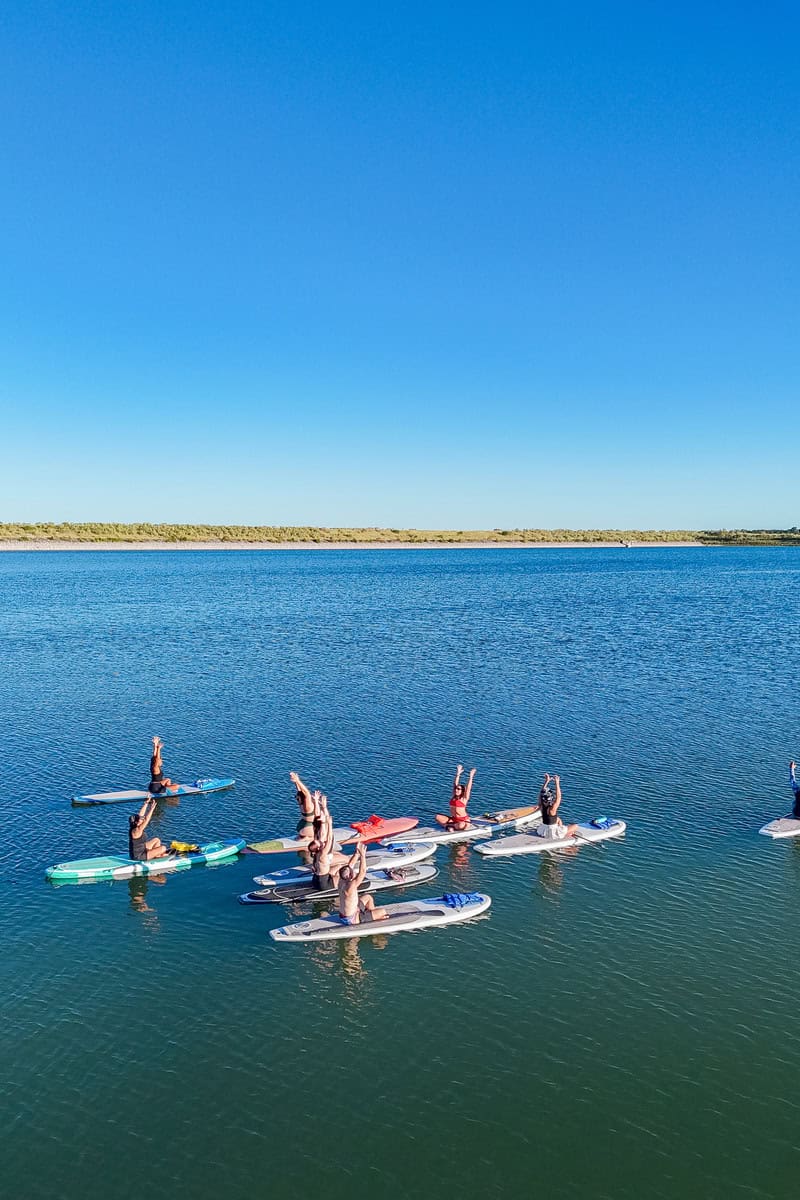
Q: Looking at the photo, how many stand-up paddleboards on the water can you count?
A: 9